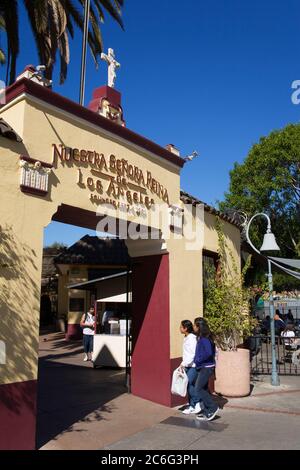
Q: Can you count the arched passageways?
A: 1